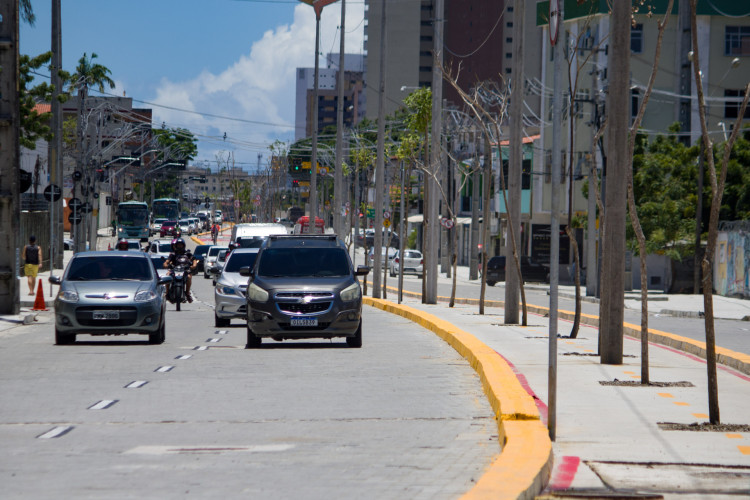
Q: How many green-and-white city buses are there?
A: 2